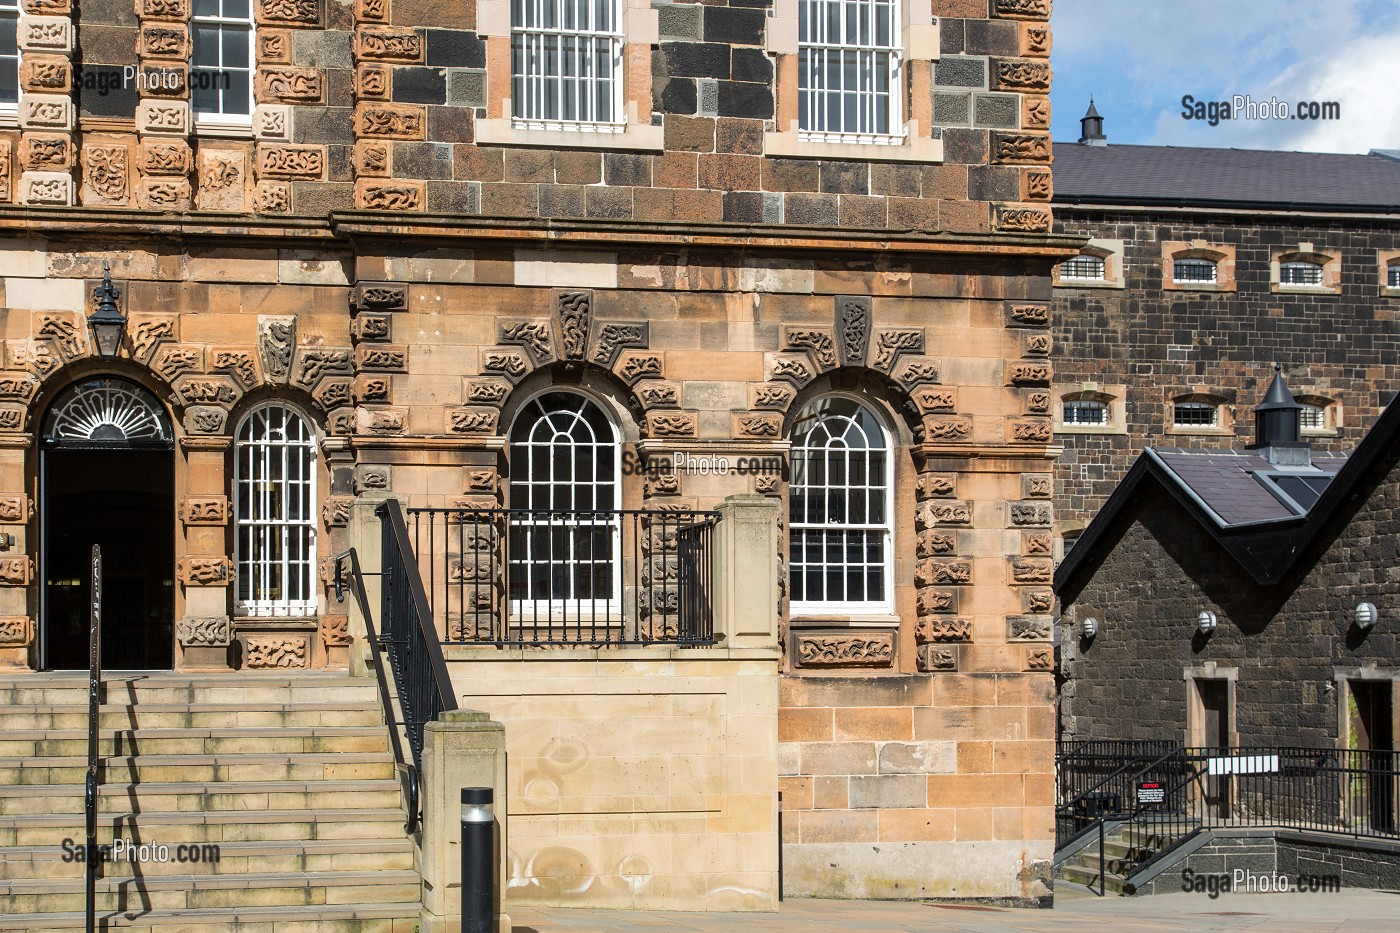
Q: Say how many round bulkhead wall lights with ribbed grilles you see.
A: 3